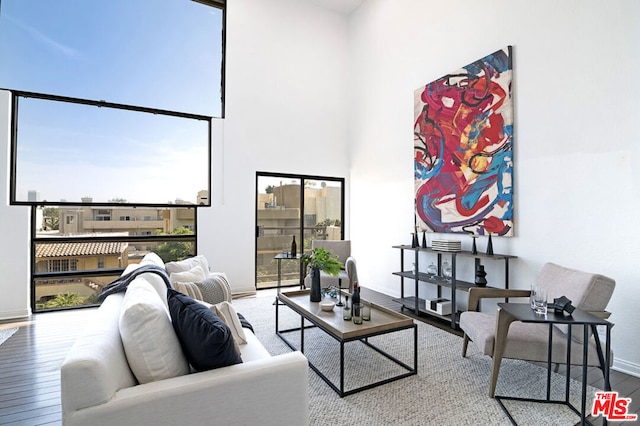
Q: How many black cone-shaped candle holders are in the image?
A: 5